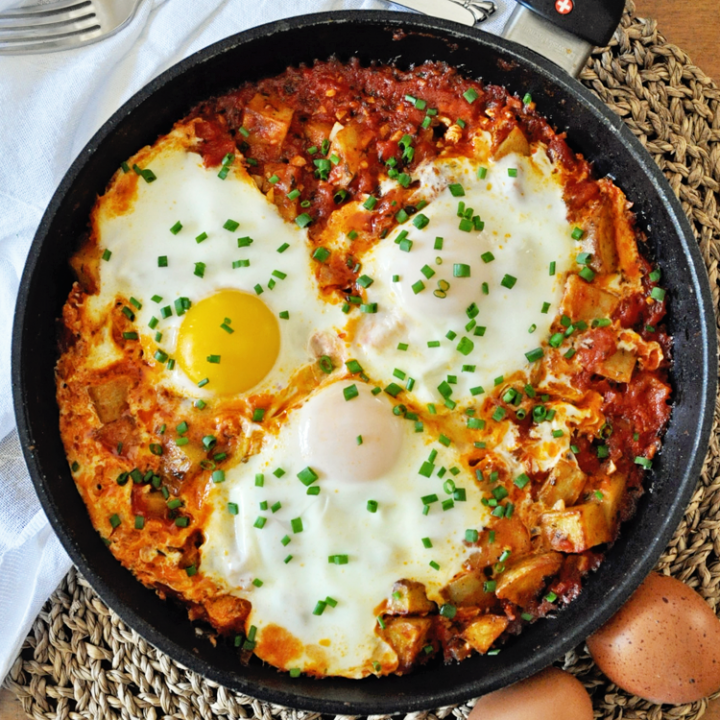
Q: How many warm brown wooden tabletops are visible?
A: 1